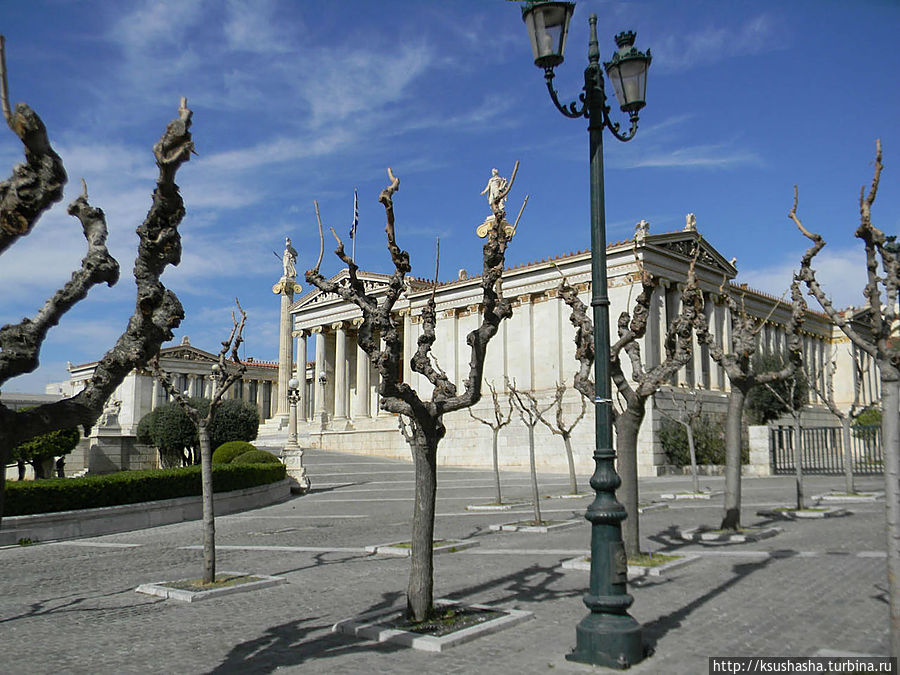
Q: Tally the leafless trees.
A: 12